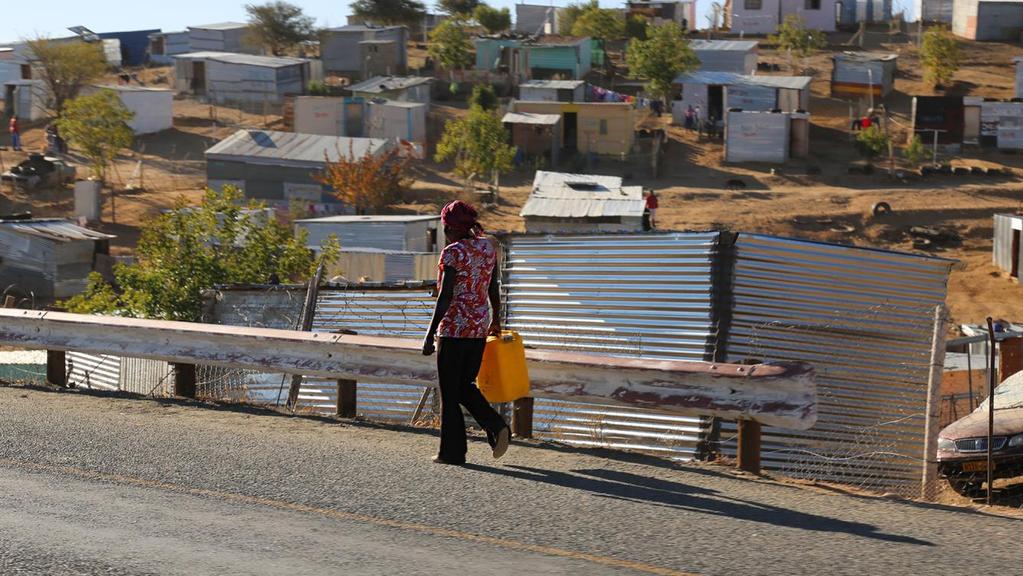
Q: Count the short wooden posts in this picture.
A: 5